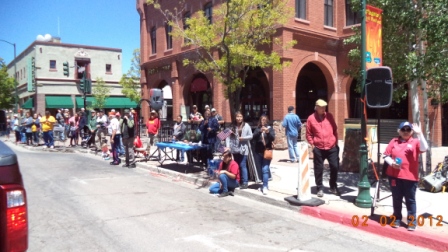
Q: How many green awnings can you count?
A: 3